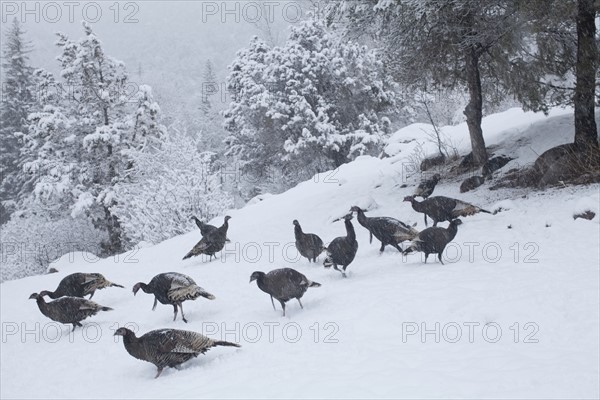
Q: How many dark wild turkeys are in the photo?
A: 13